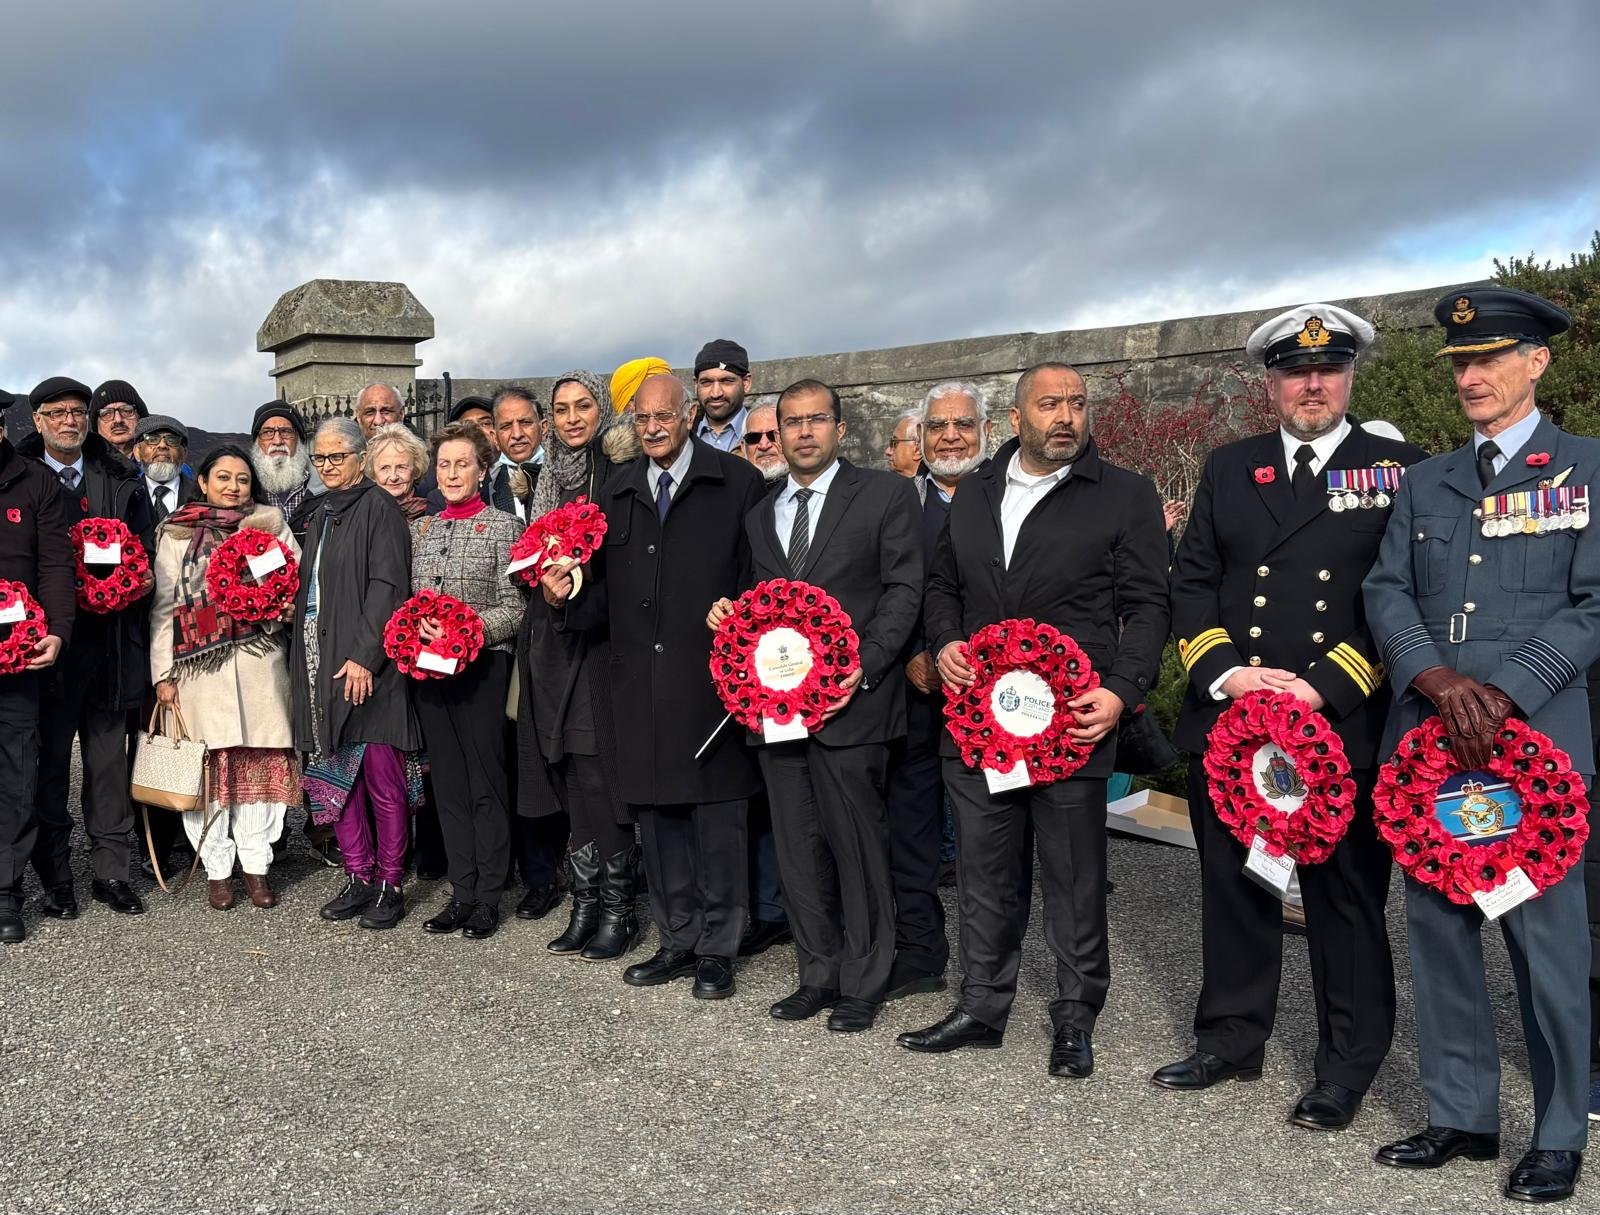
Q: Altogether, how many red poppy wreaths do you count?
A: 9